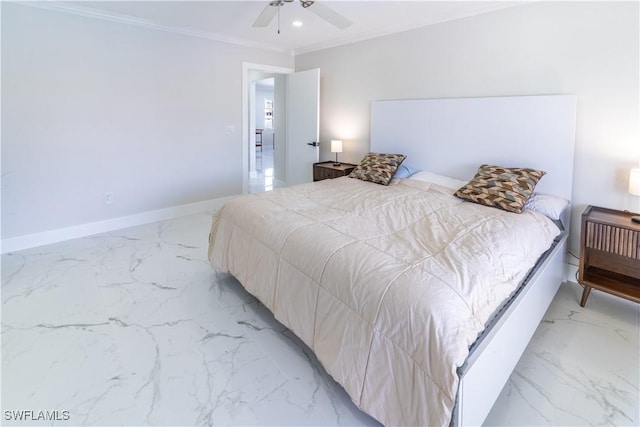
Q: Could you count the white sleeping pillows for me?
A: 2